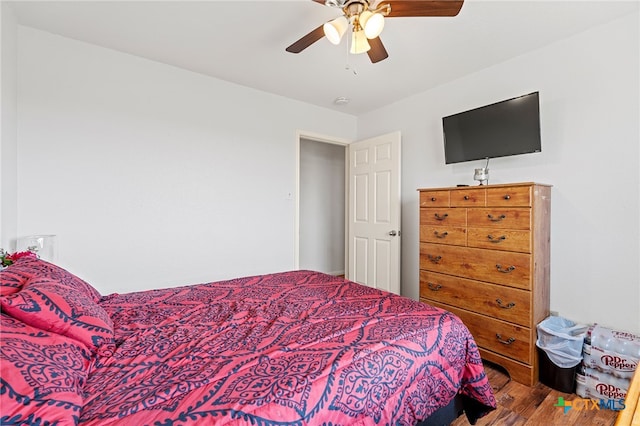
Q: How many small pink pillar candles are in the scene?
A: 0